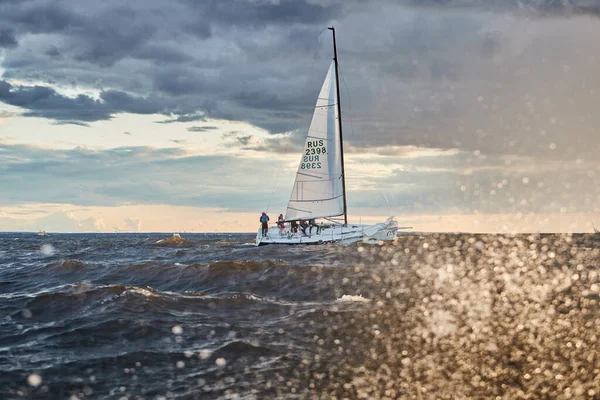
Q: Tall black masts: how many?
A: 1